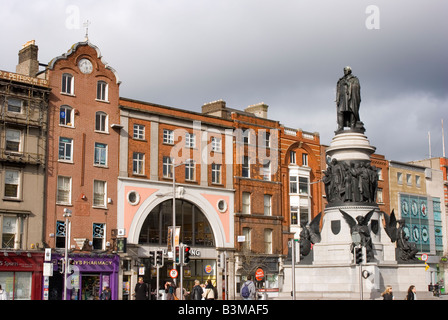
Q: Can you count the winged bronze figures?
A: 3